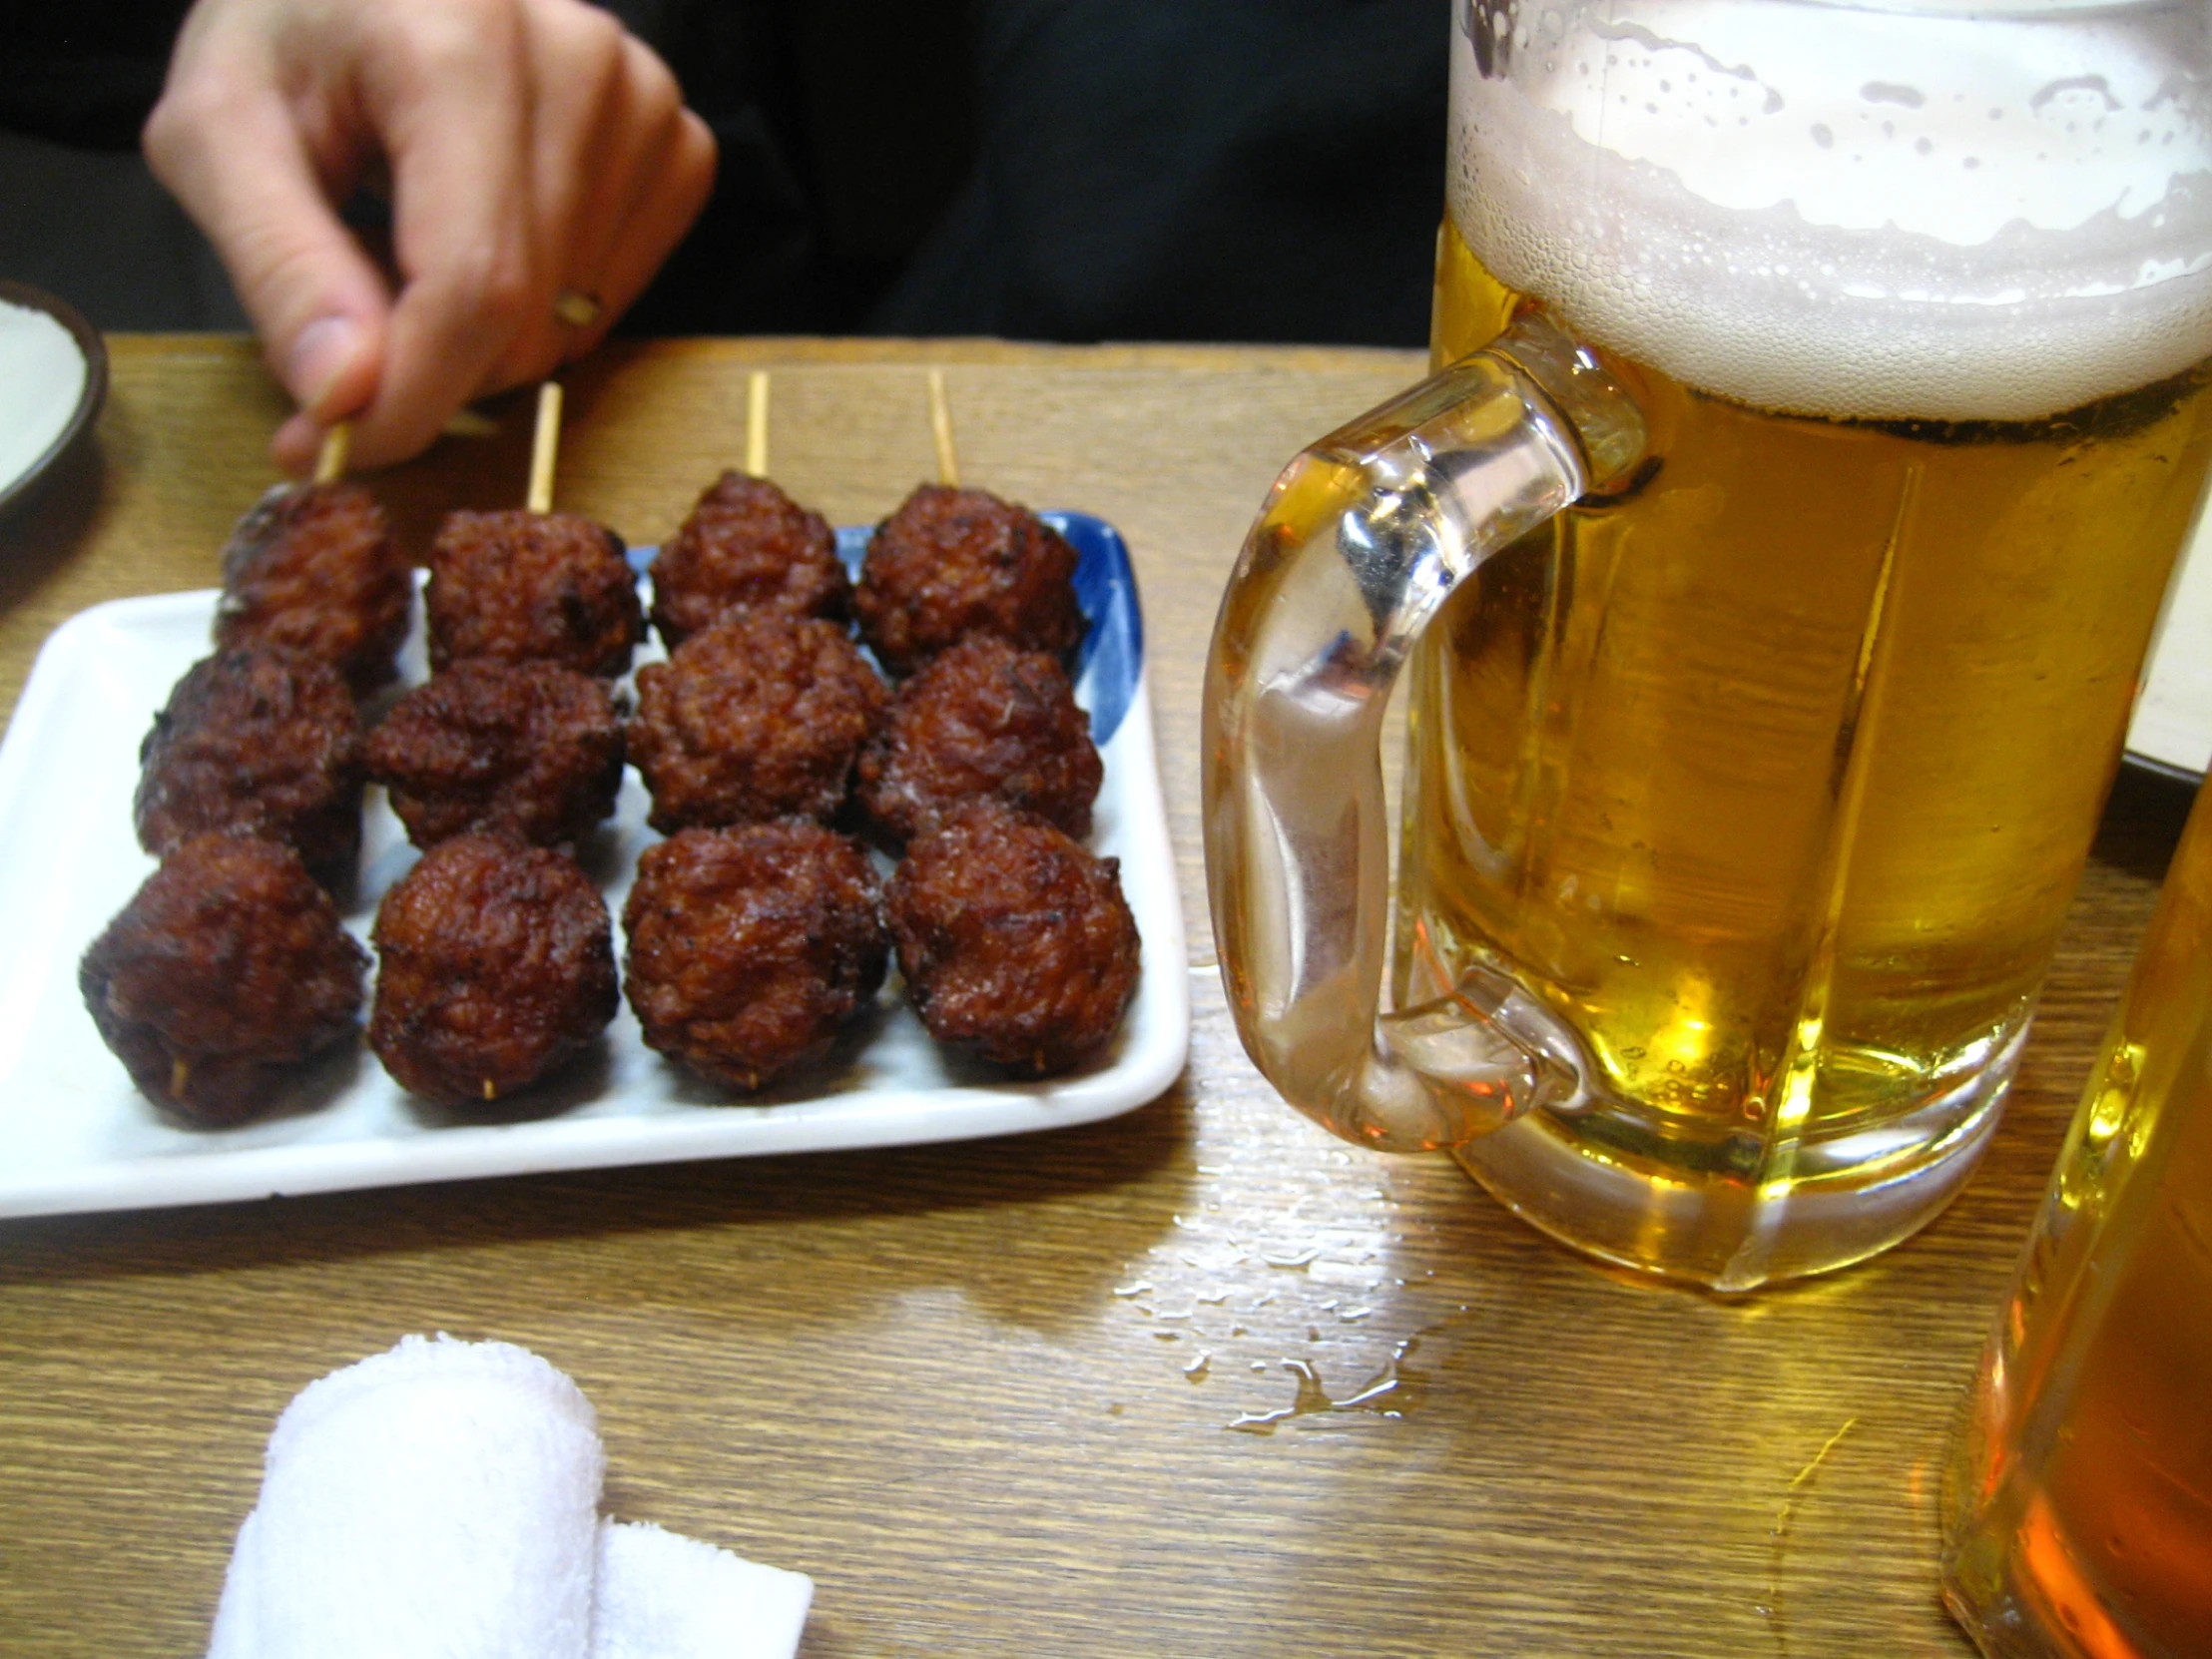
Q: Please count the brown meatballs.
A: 12